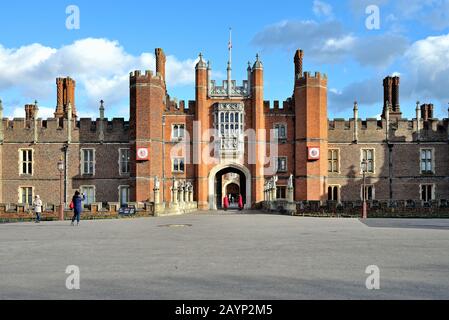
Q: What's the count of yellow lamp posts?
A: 0